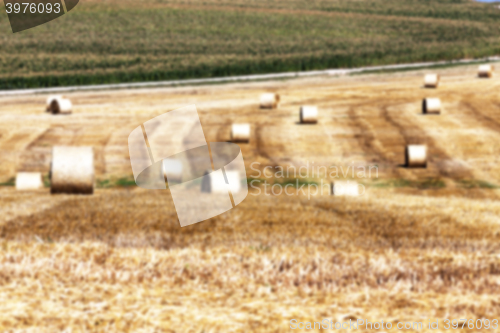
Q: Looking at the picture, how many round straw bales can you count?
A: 14